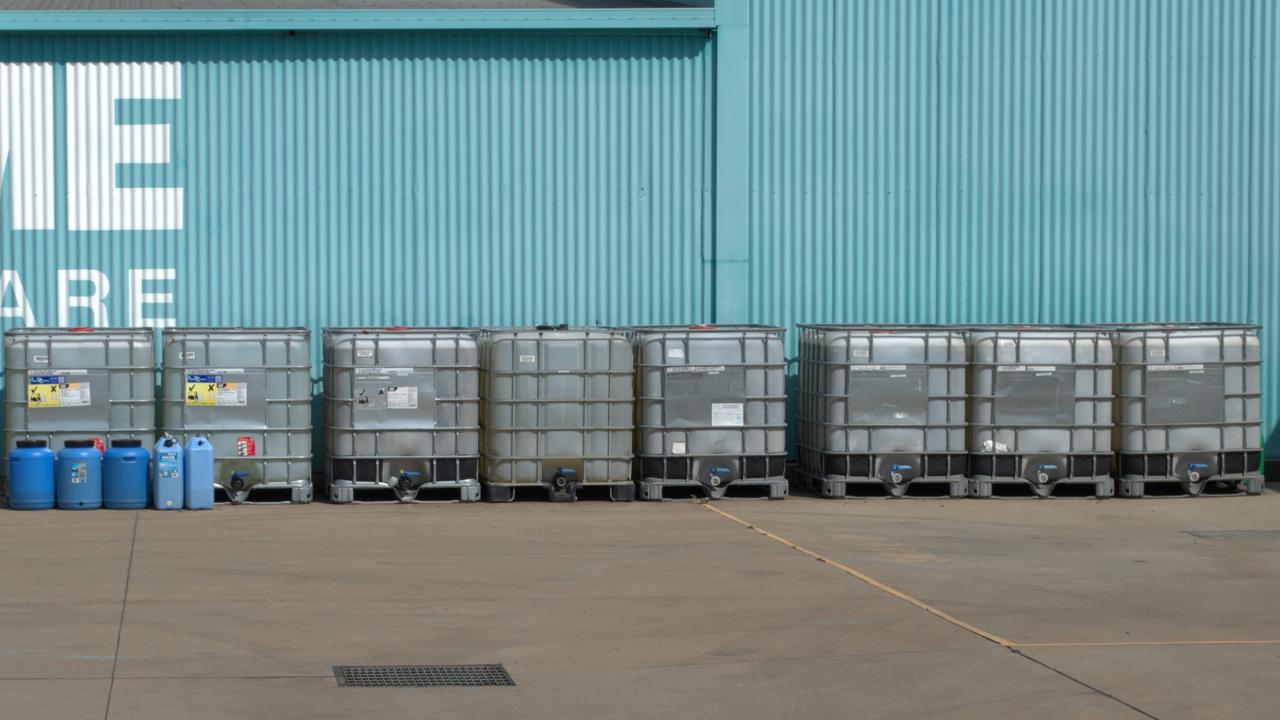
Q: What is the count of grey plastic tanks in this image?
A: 8